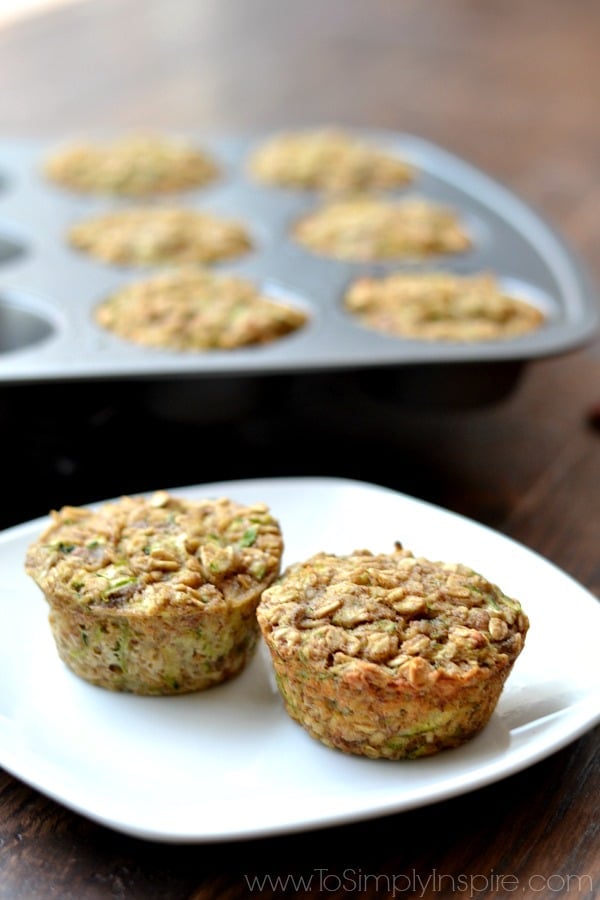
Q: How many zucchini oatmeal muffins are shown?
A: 8